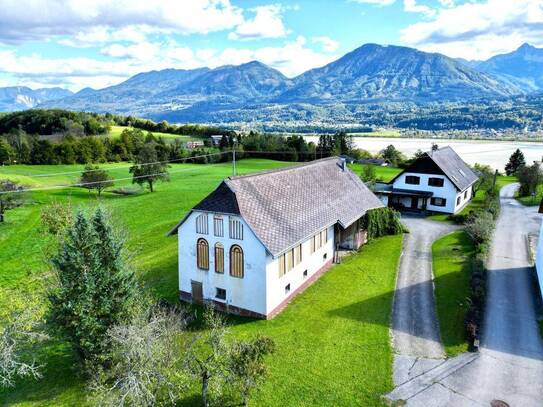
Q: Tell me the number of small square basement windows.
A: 4